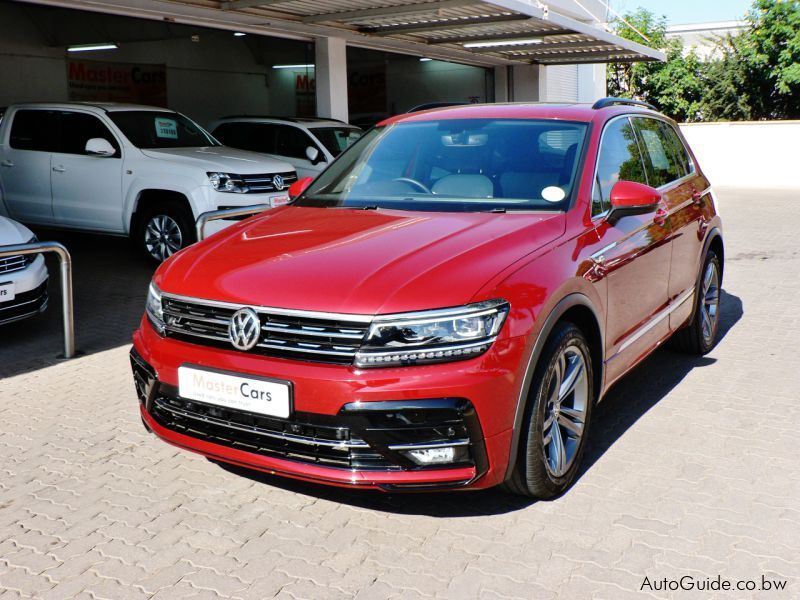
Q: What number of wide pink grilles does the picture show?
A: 0